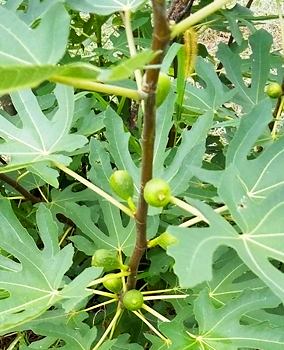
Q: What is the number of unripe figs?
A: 8